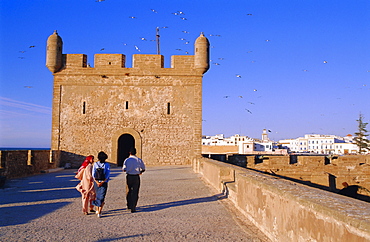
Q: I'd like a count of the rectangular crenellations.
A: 4